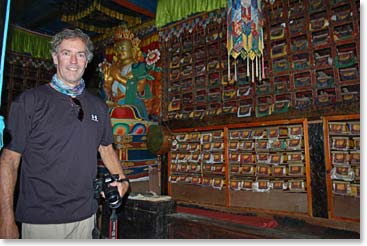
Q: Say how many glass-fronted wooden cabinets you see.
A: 3